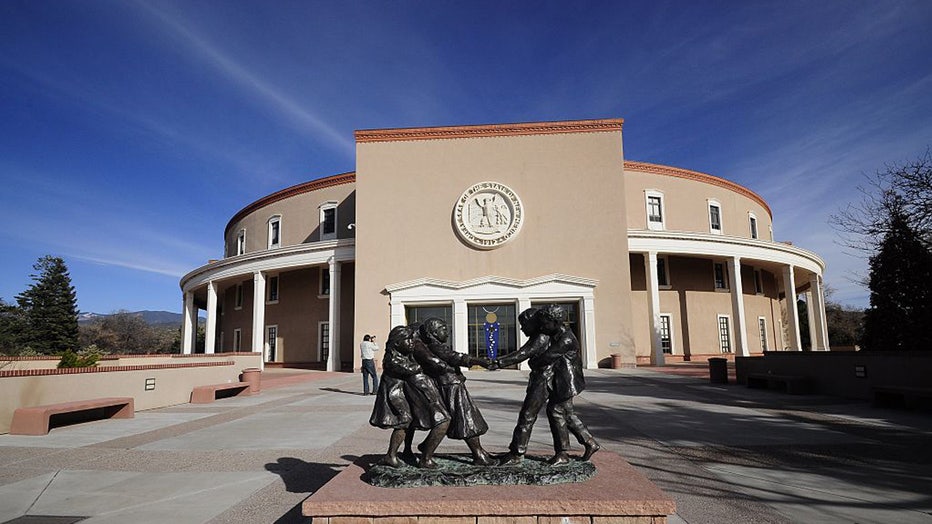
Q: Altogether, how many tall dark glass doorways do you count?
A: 3